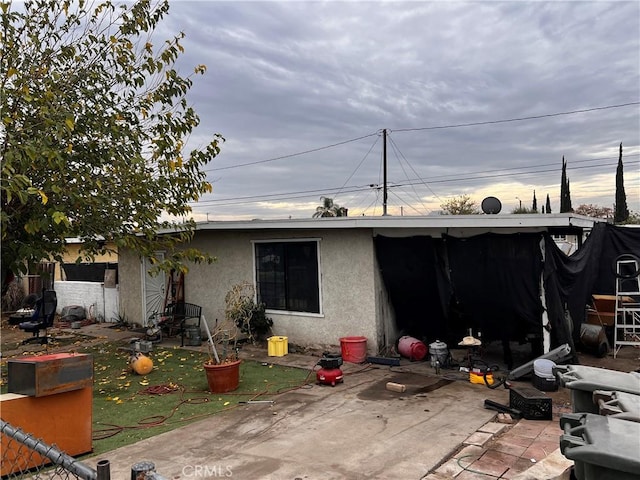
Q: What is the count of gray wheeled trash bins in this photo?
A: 3